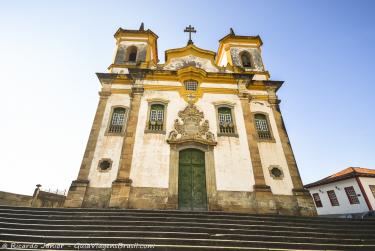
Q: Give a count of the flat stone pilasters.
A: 4